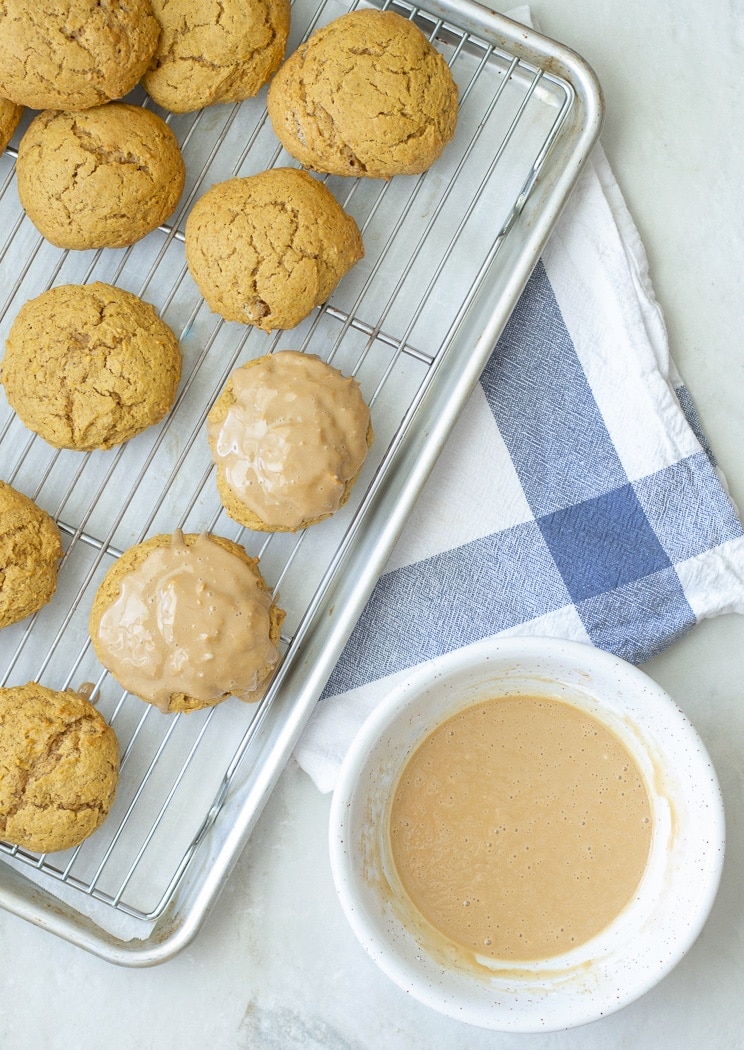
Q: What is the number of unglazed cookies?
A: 9